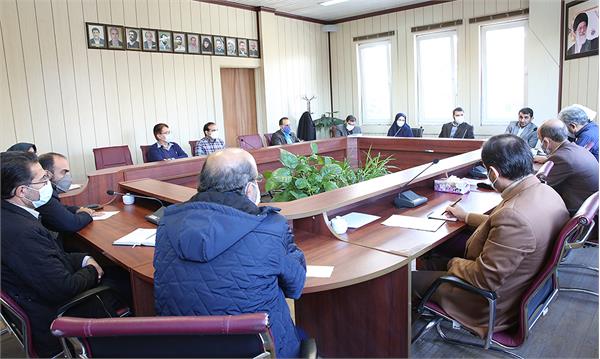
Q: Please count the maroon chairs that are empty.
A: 2